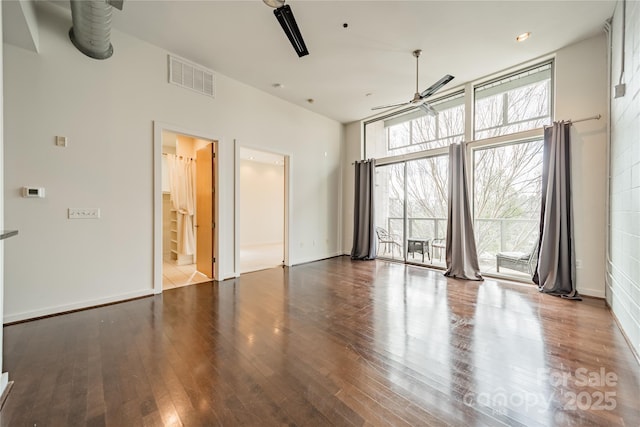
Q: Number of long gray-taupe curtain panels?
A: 3